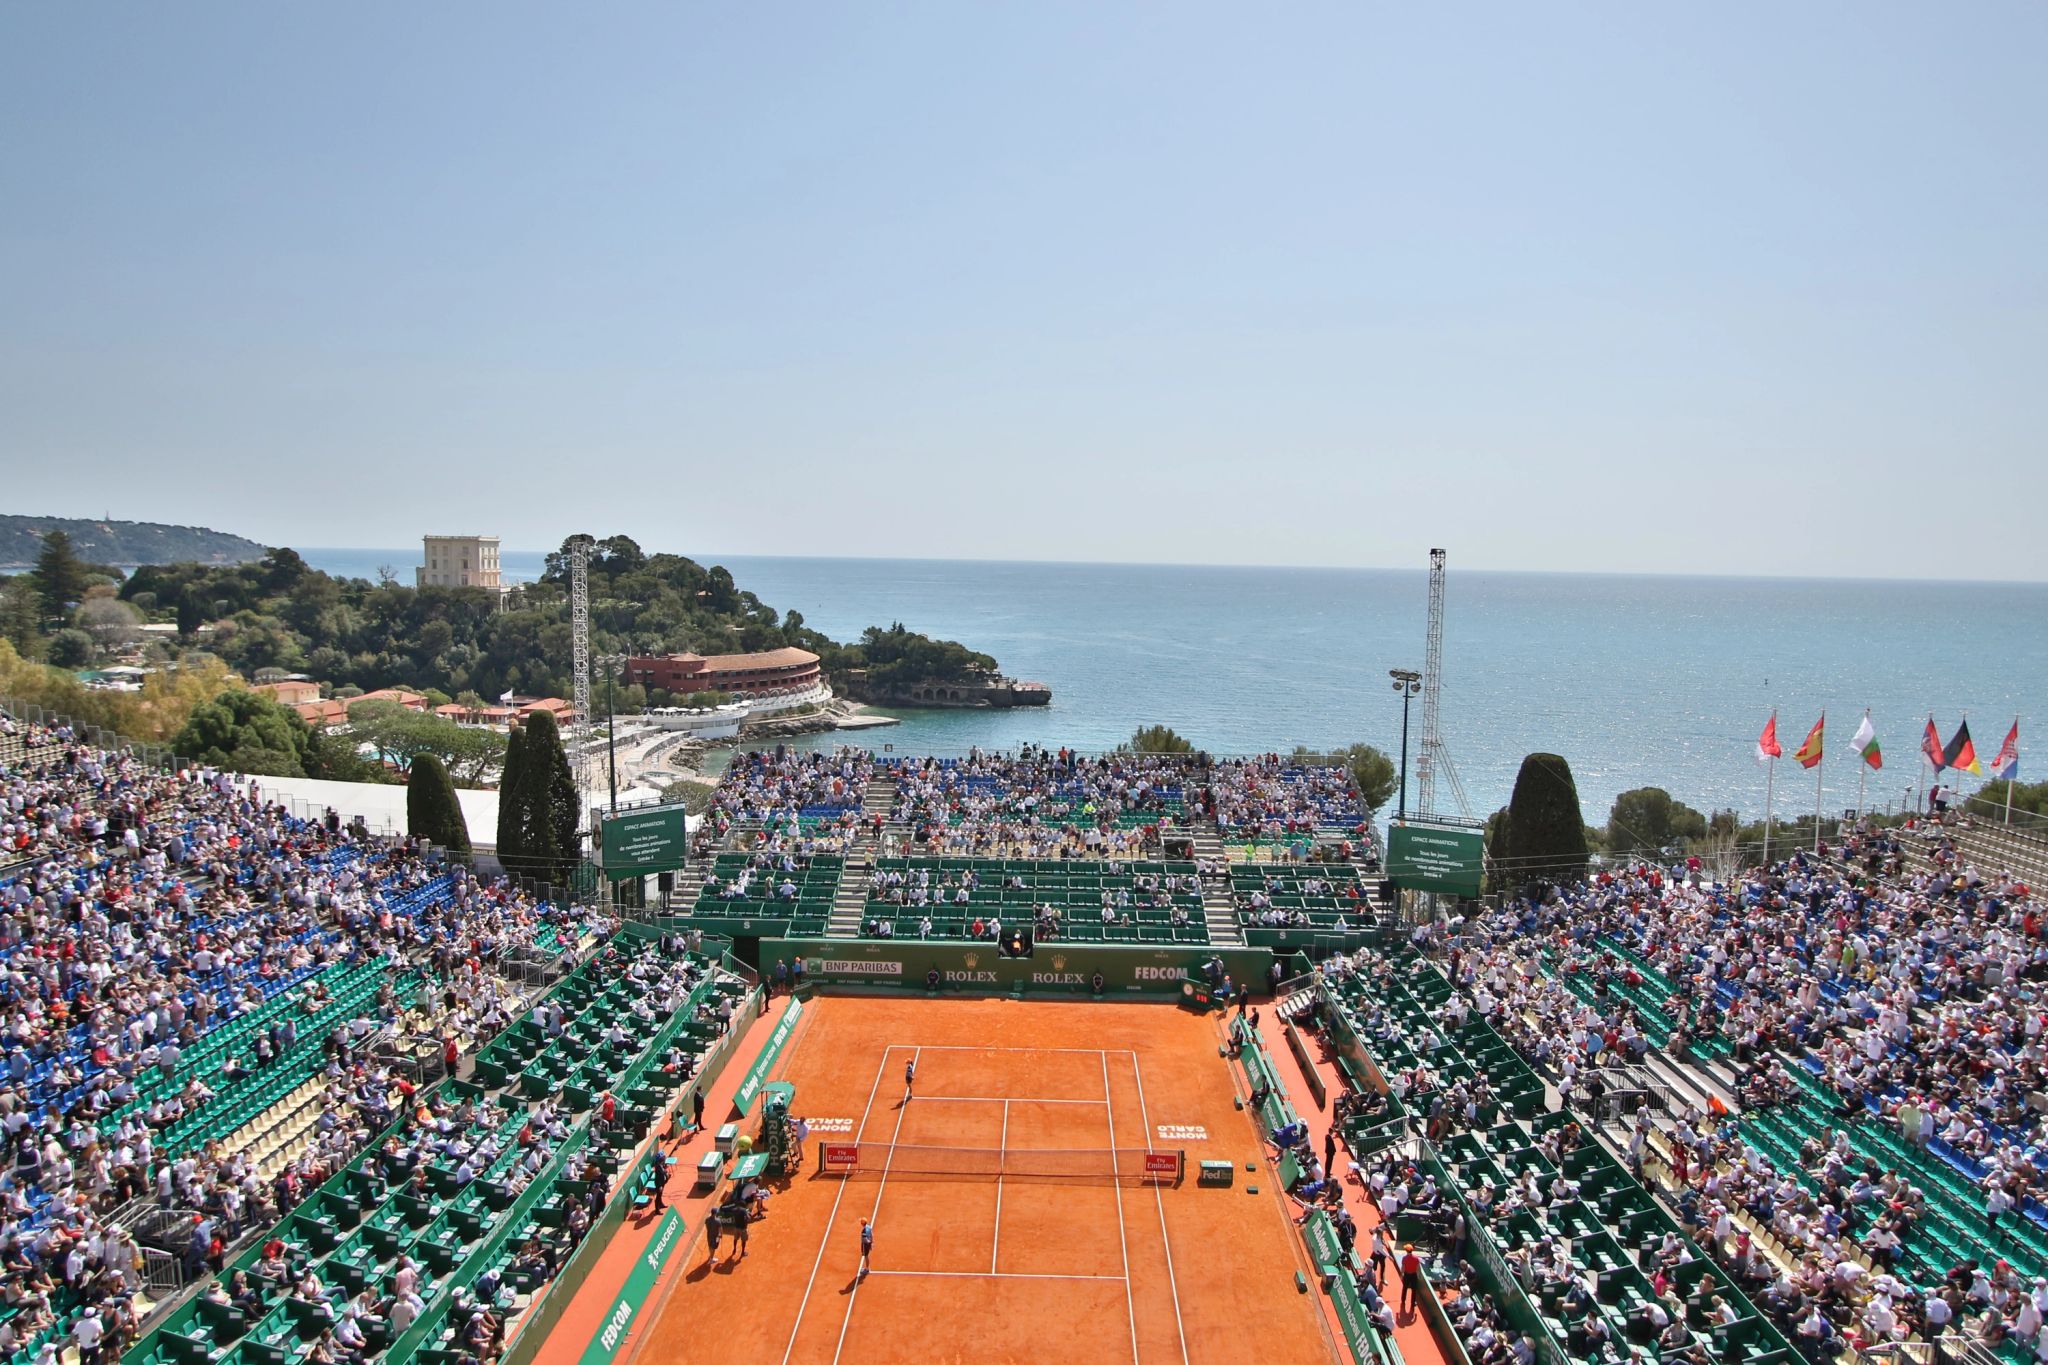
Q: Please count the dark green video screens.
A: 2